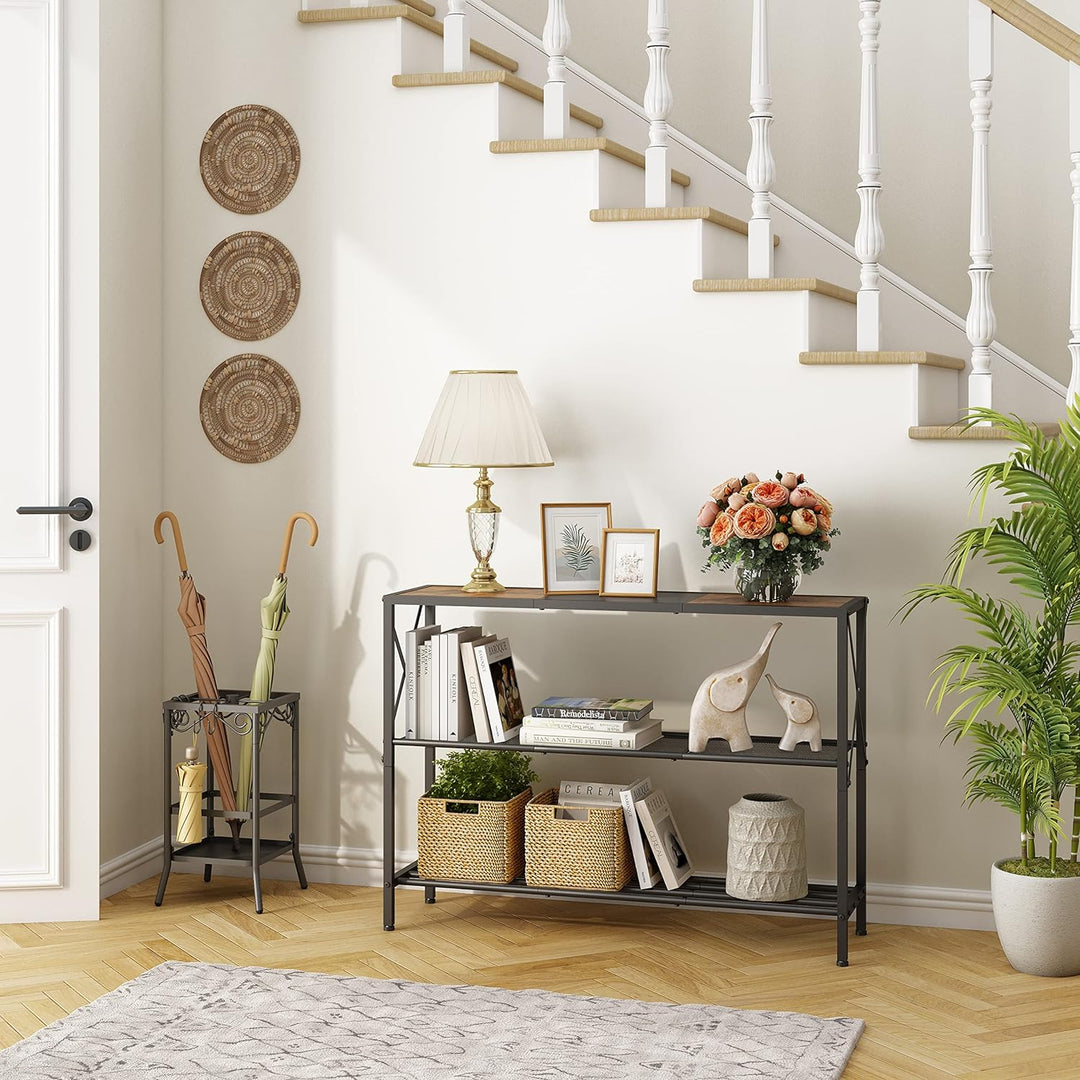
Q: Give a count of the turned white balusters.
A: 7